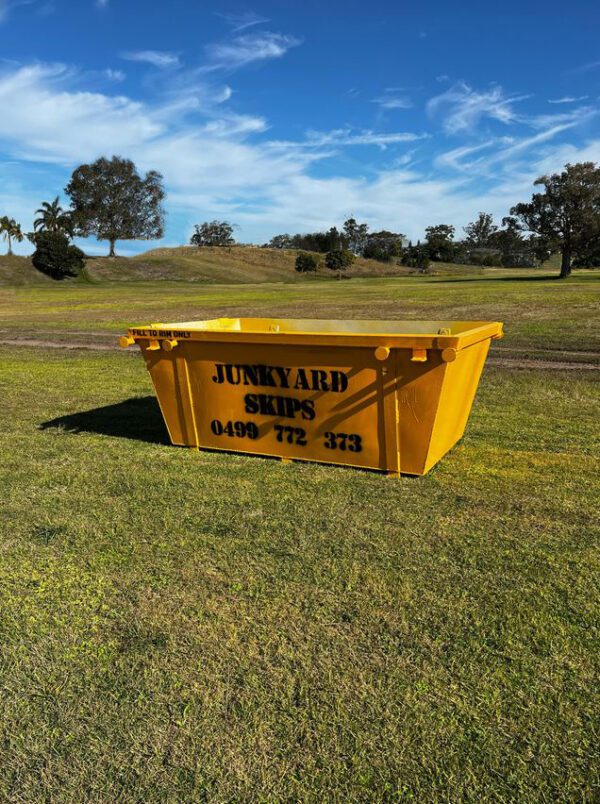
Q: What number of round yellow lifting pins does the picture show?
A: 4